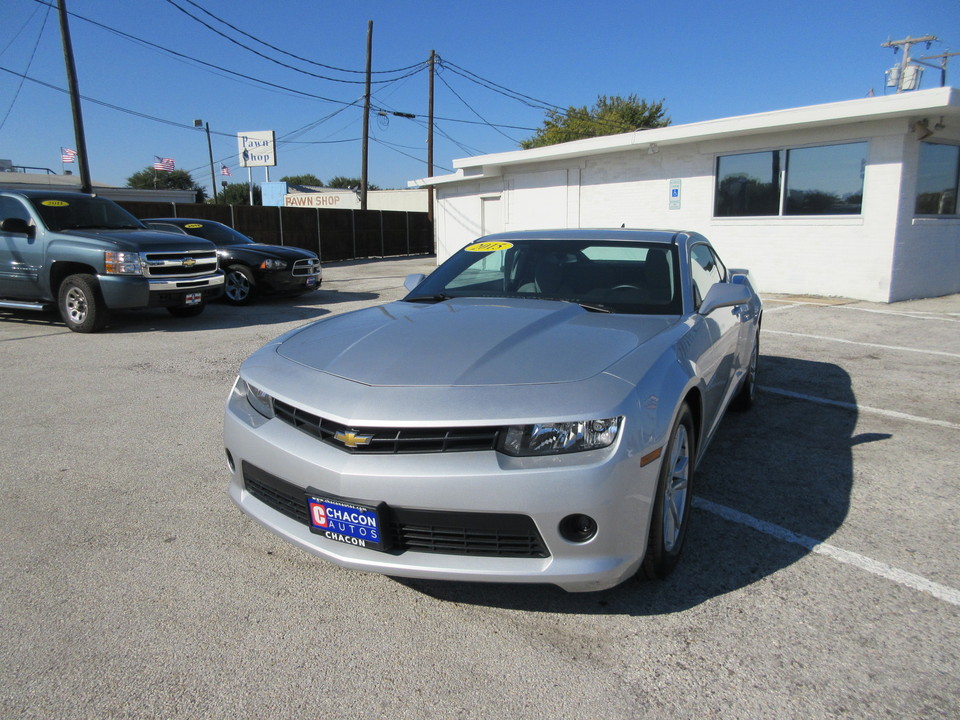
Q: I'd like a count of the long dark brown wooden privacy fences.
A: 1